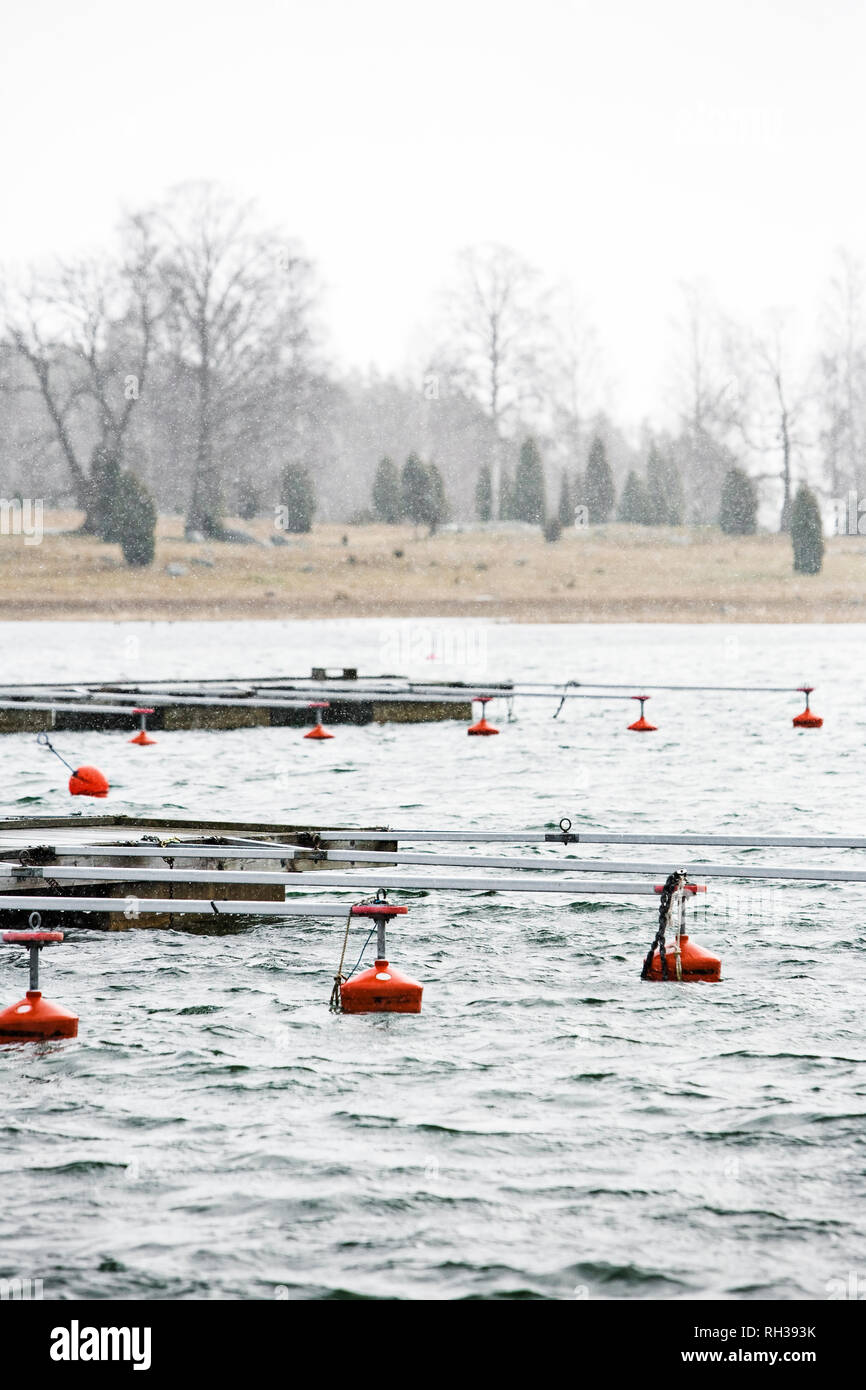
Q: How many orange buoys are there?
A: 9